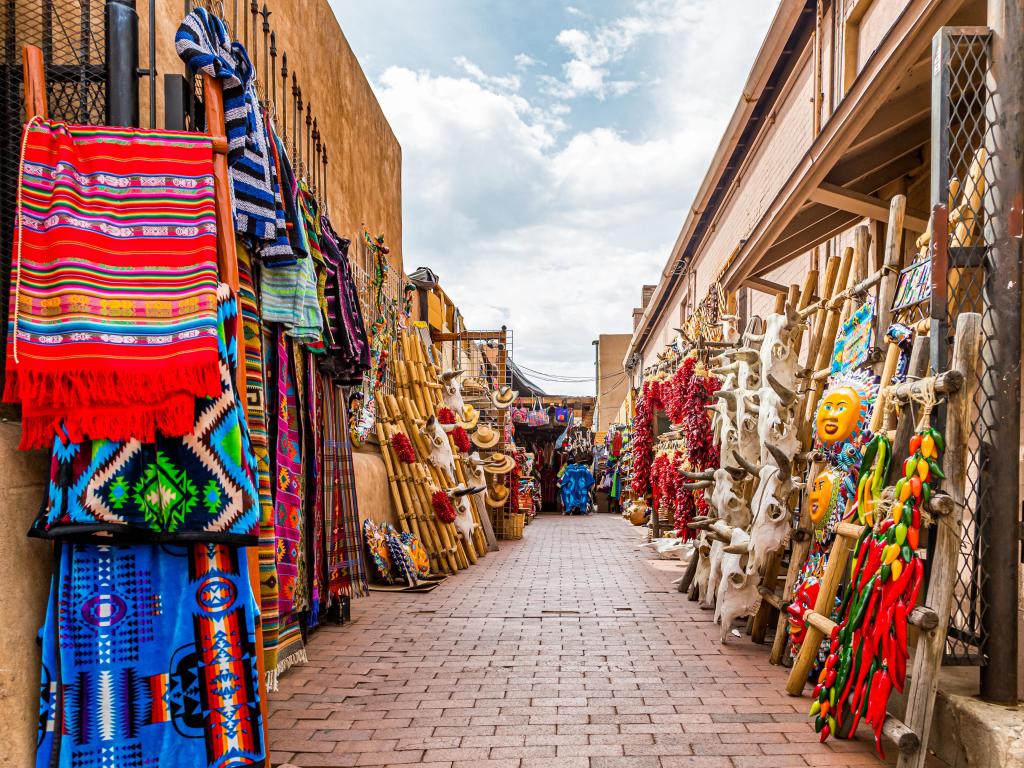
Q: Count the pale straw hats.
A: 5